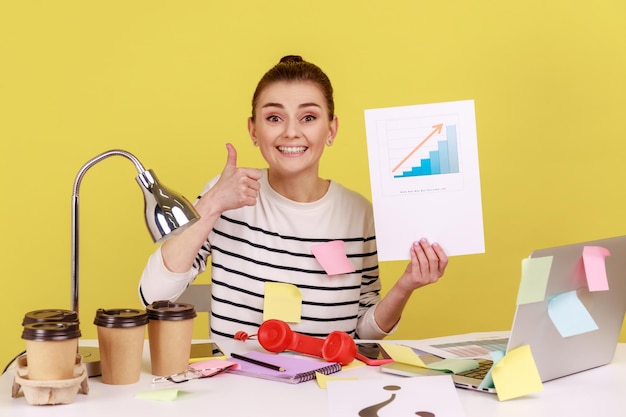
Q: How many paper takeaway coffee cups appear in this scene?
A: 4